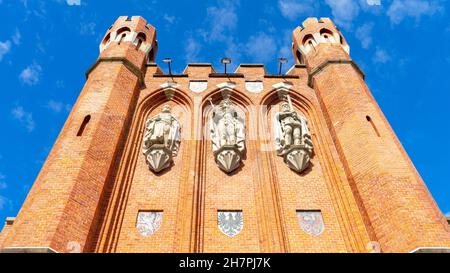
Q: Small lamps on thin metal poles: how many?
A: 3